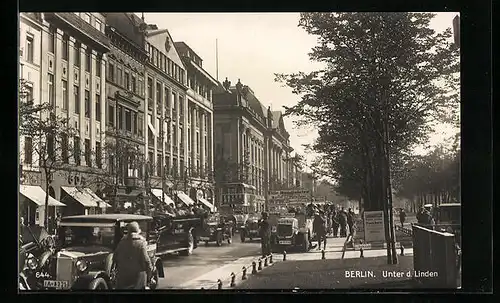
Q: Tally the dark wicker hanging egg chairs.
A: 0